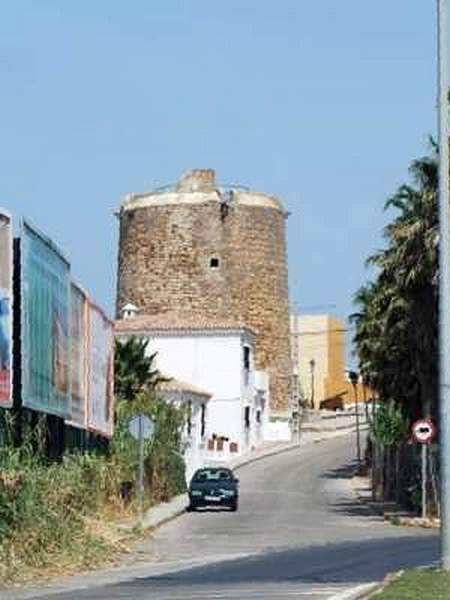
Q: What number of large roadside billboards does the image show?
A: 4